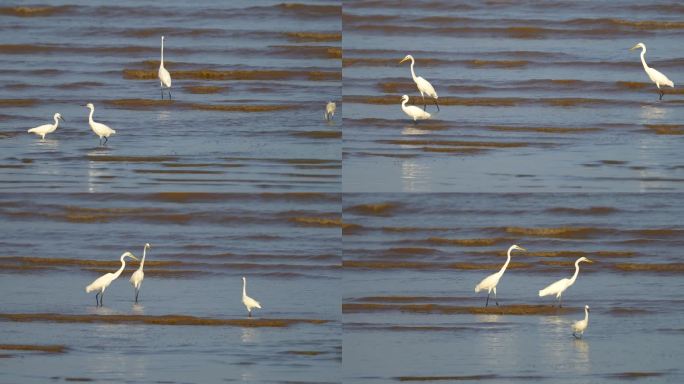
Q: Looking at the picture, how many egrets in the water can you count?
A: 13